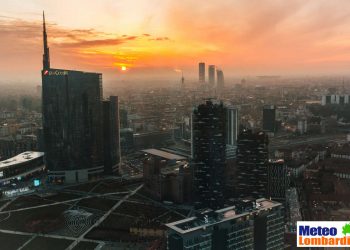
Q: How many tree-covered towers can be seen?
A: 2